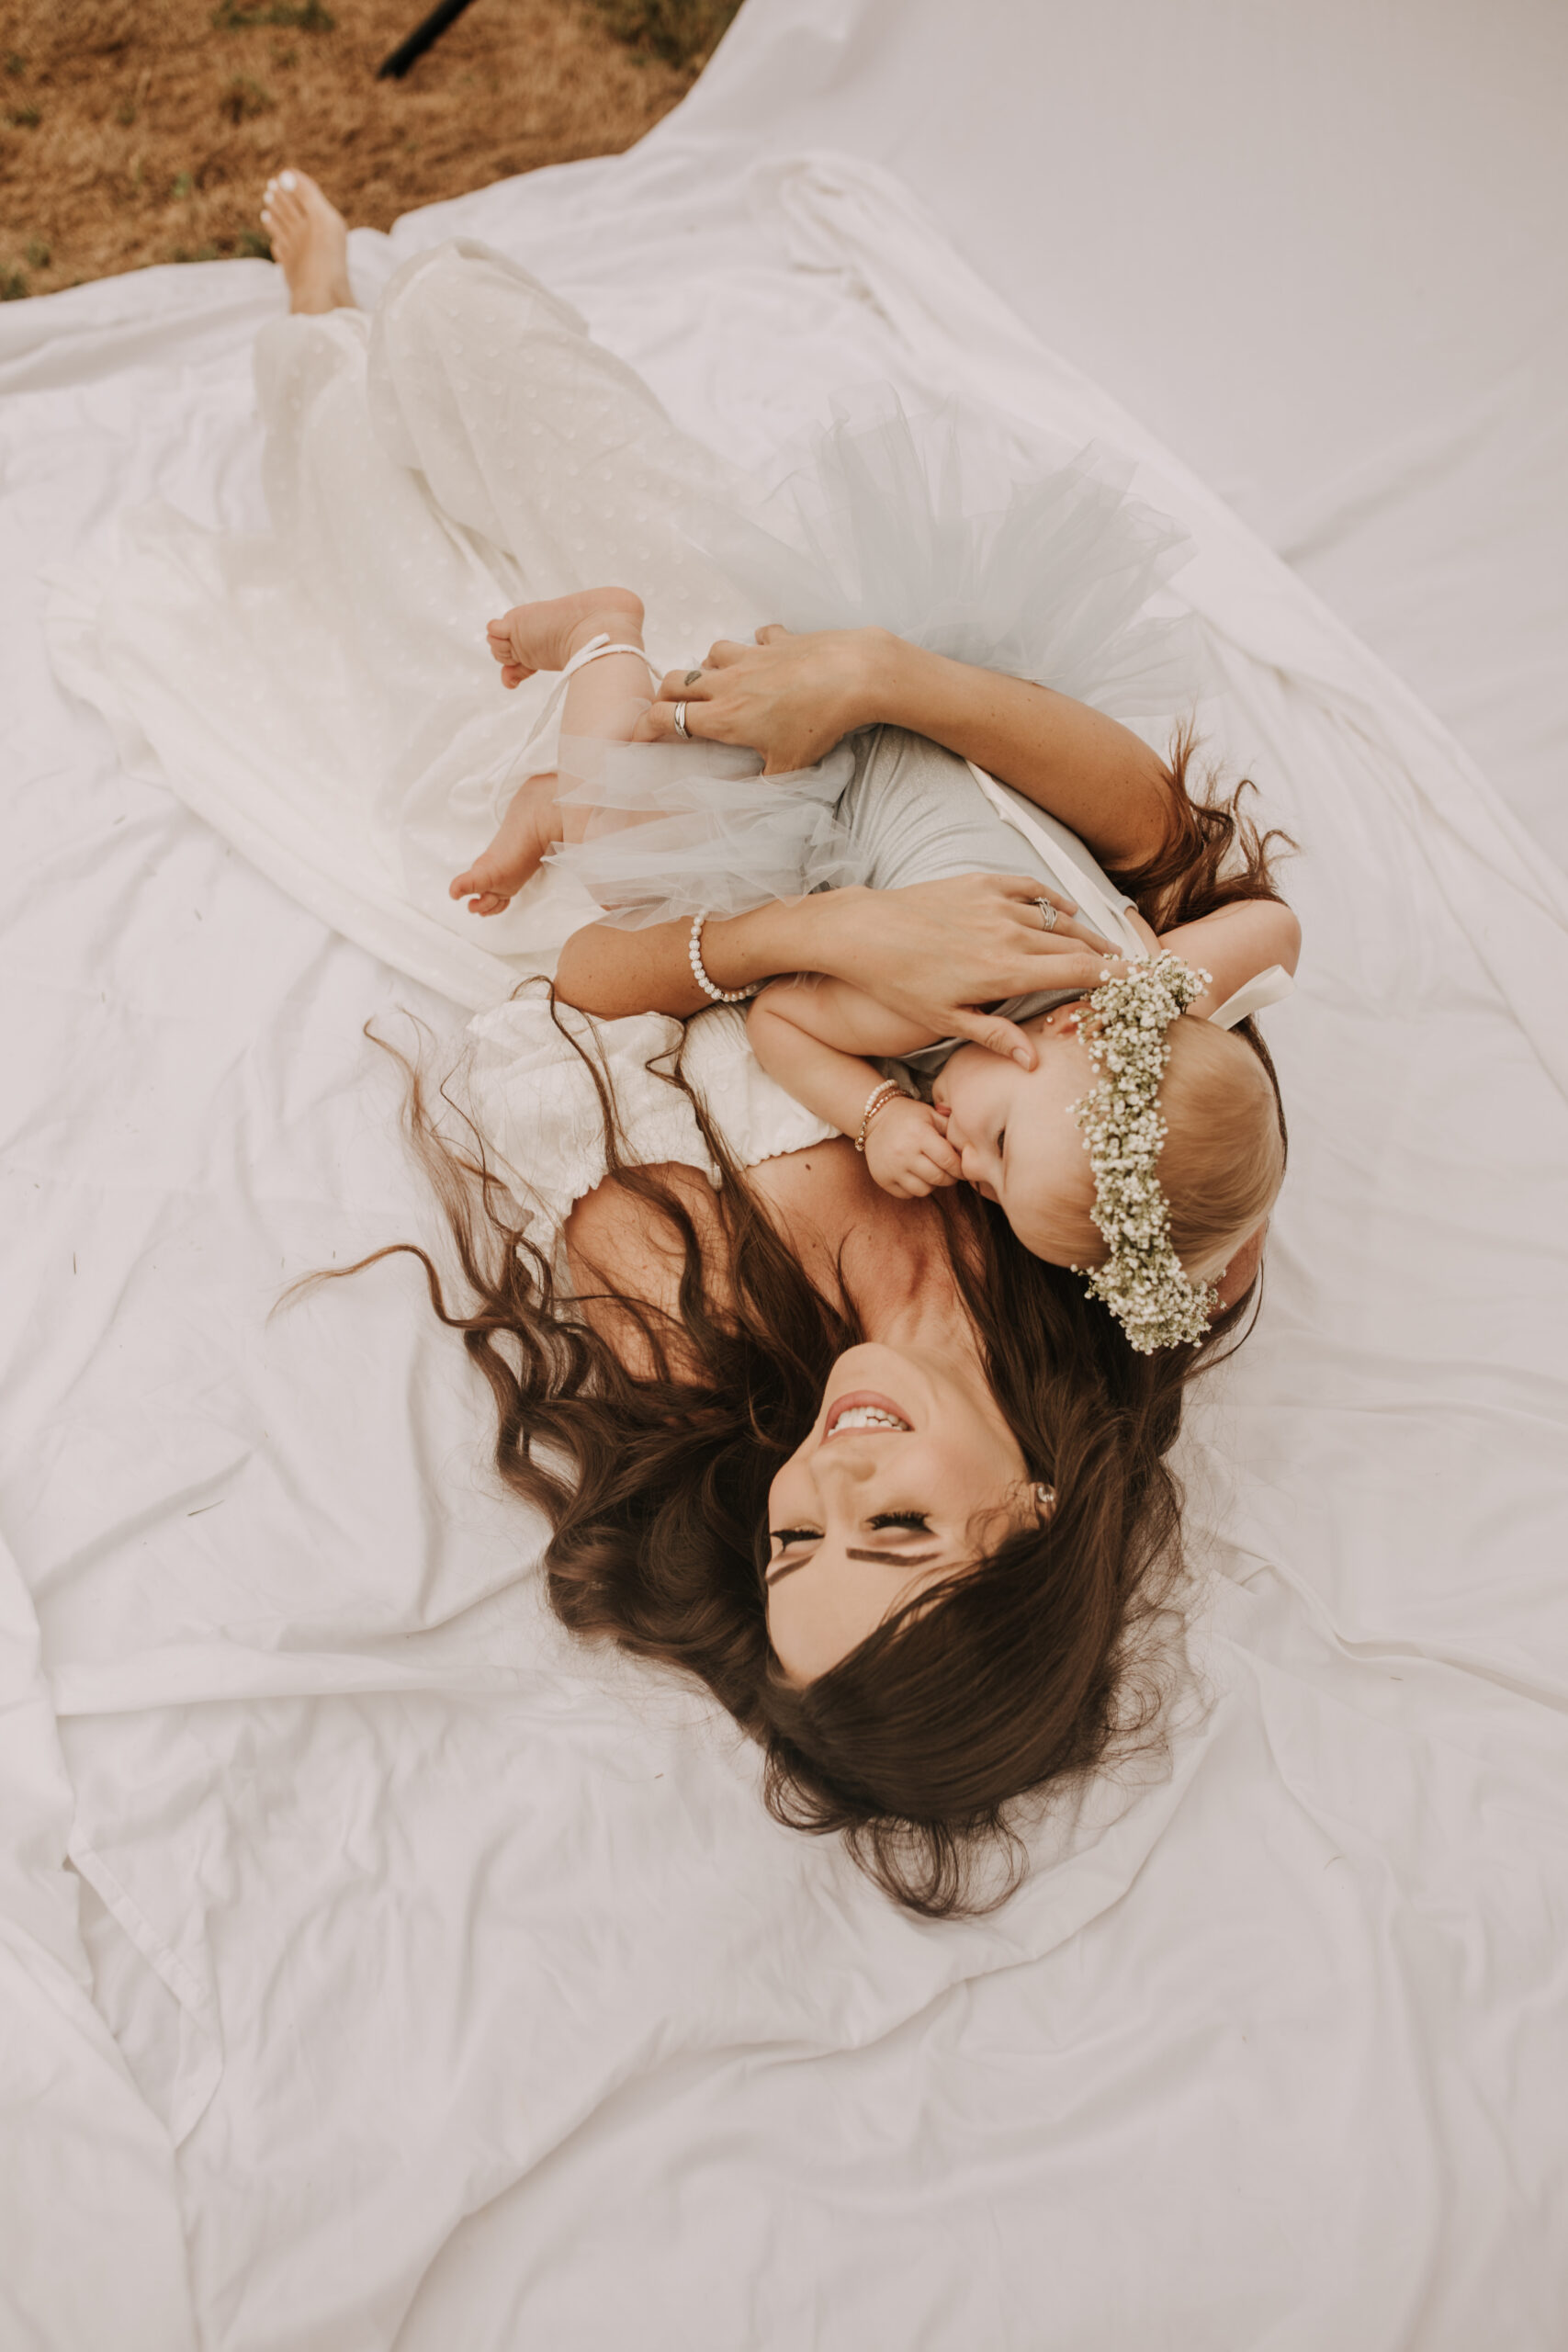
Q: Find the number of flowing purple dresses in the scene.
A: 0